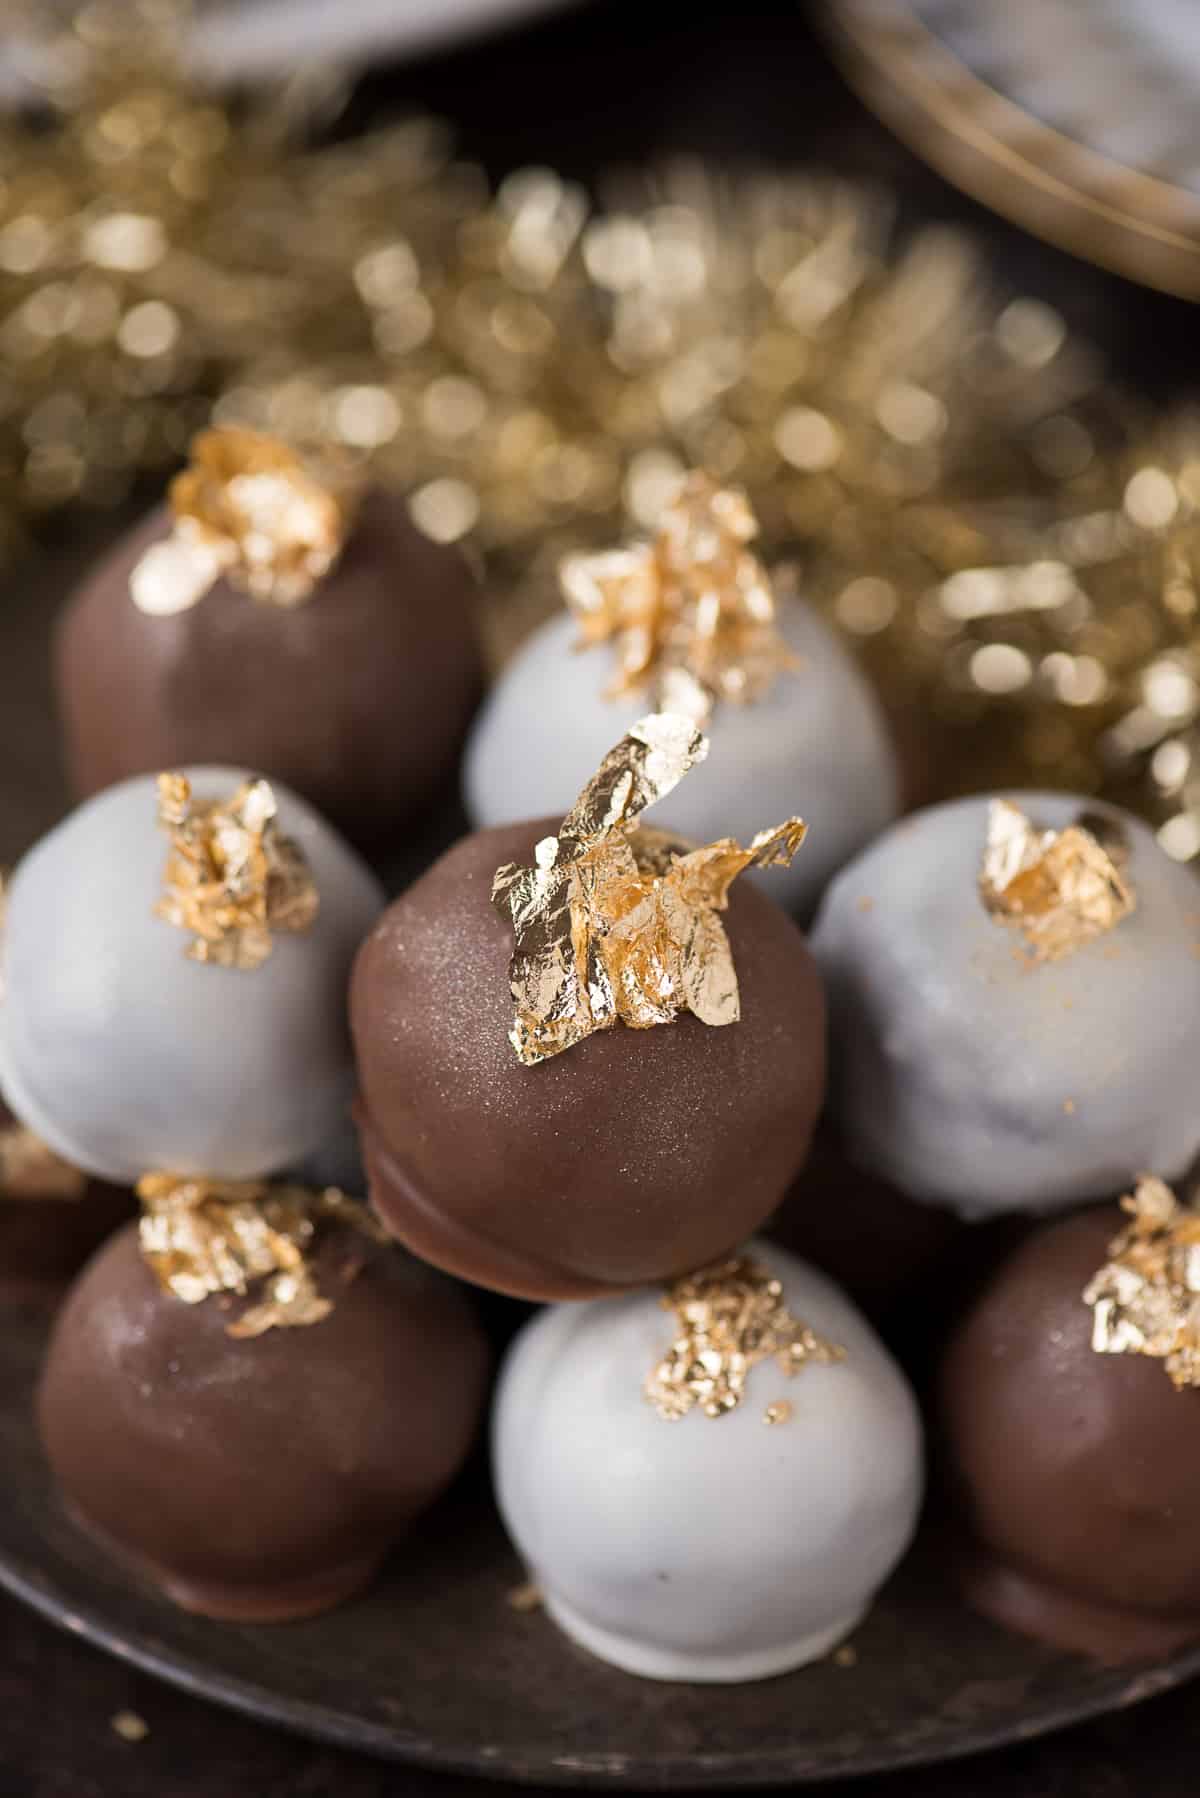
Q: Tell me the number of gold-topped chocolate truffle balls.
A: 8